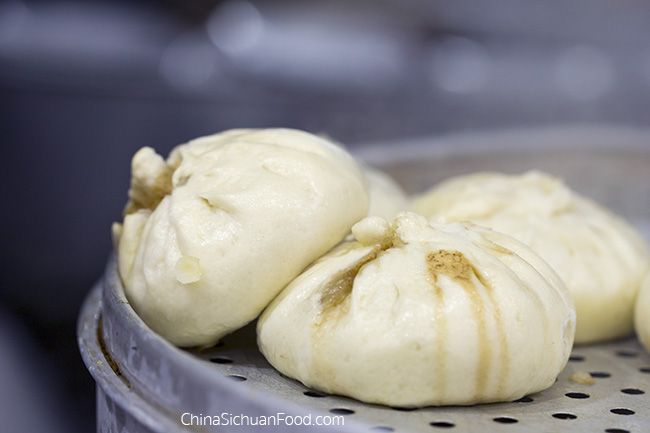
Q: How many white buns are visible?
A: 5